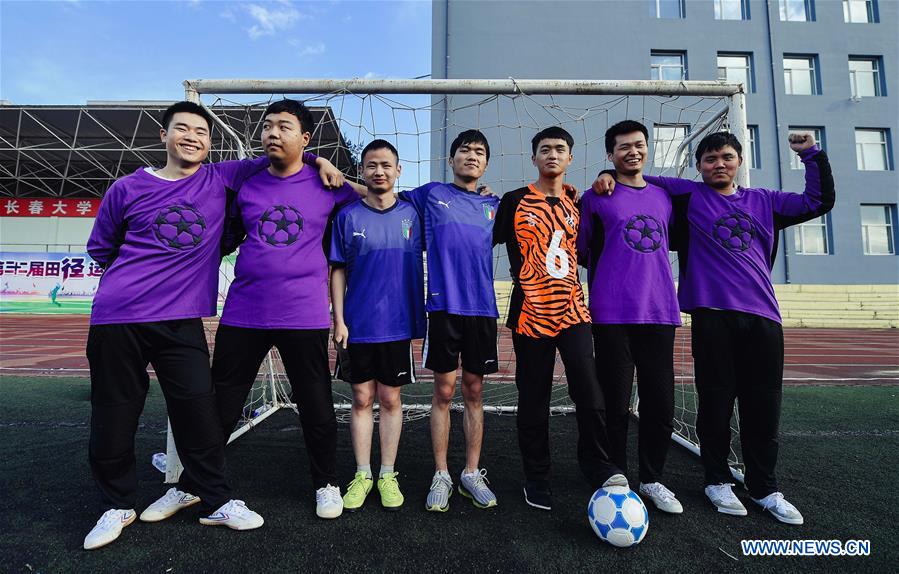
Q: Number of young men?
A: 7